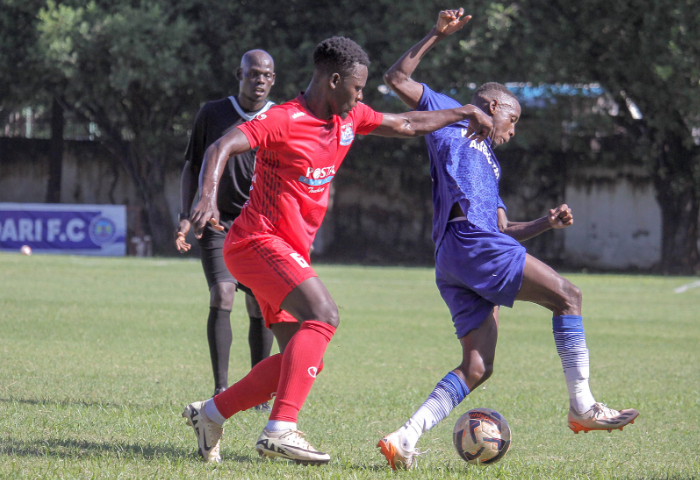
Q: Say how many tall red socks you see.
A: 2